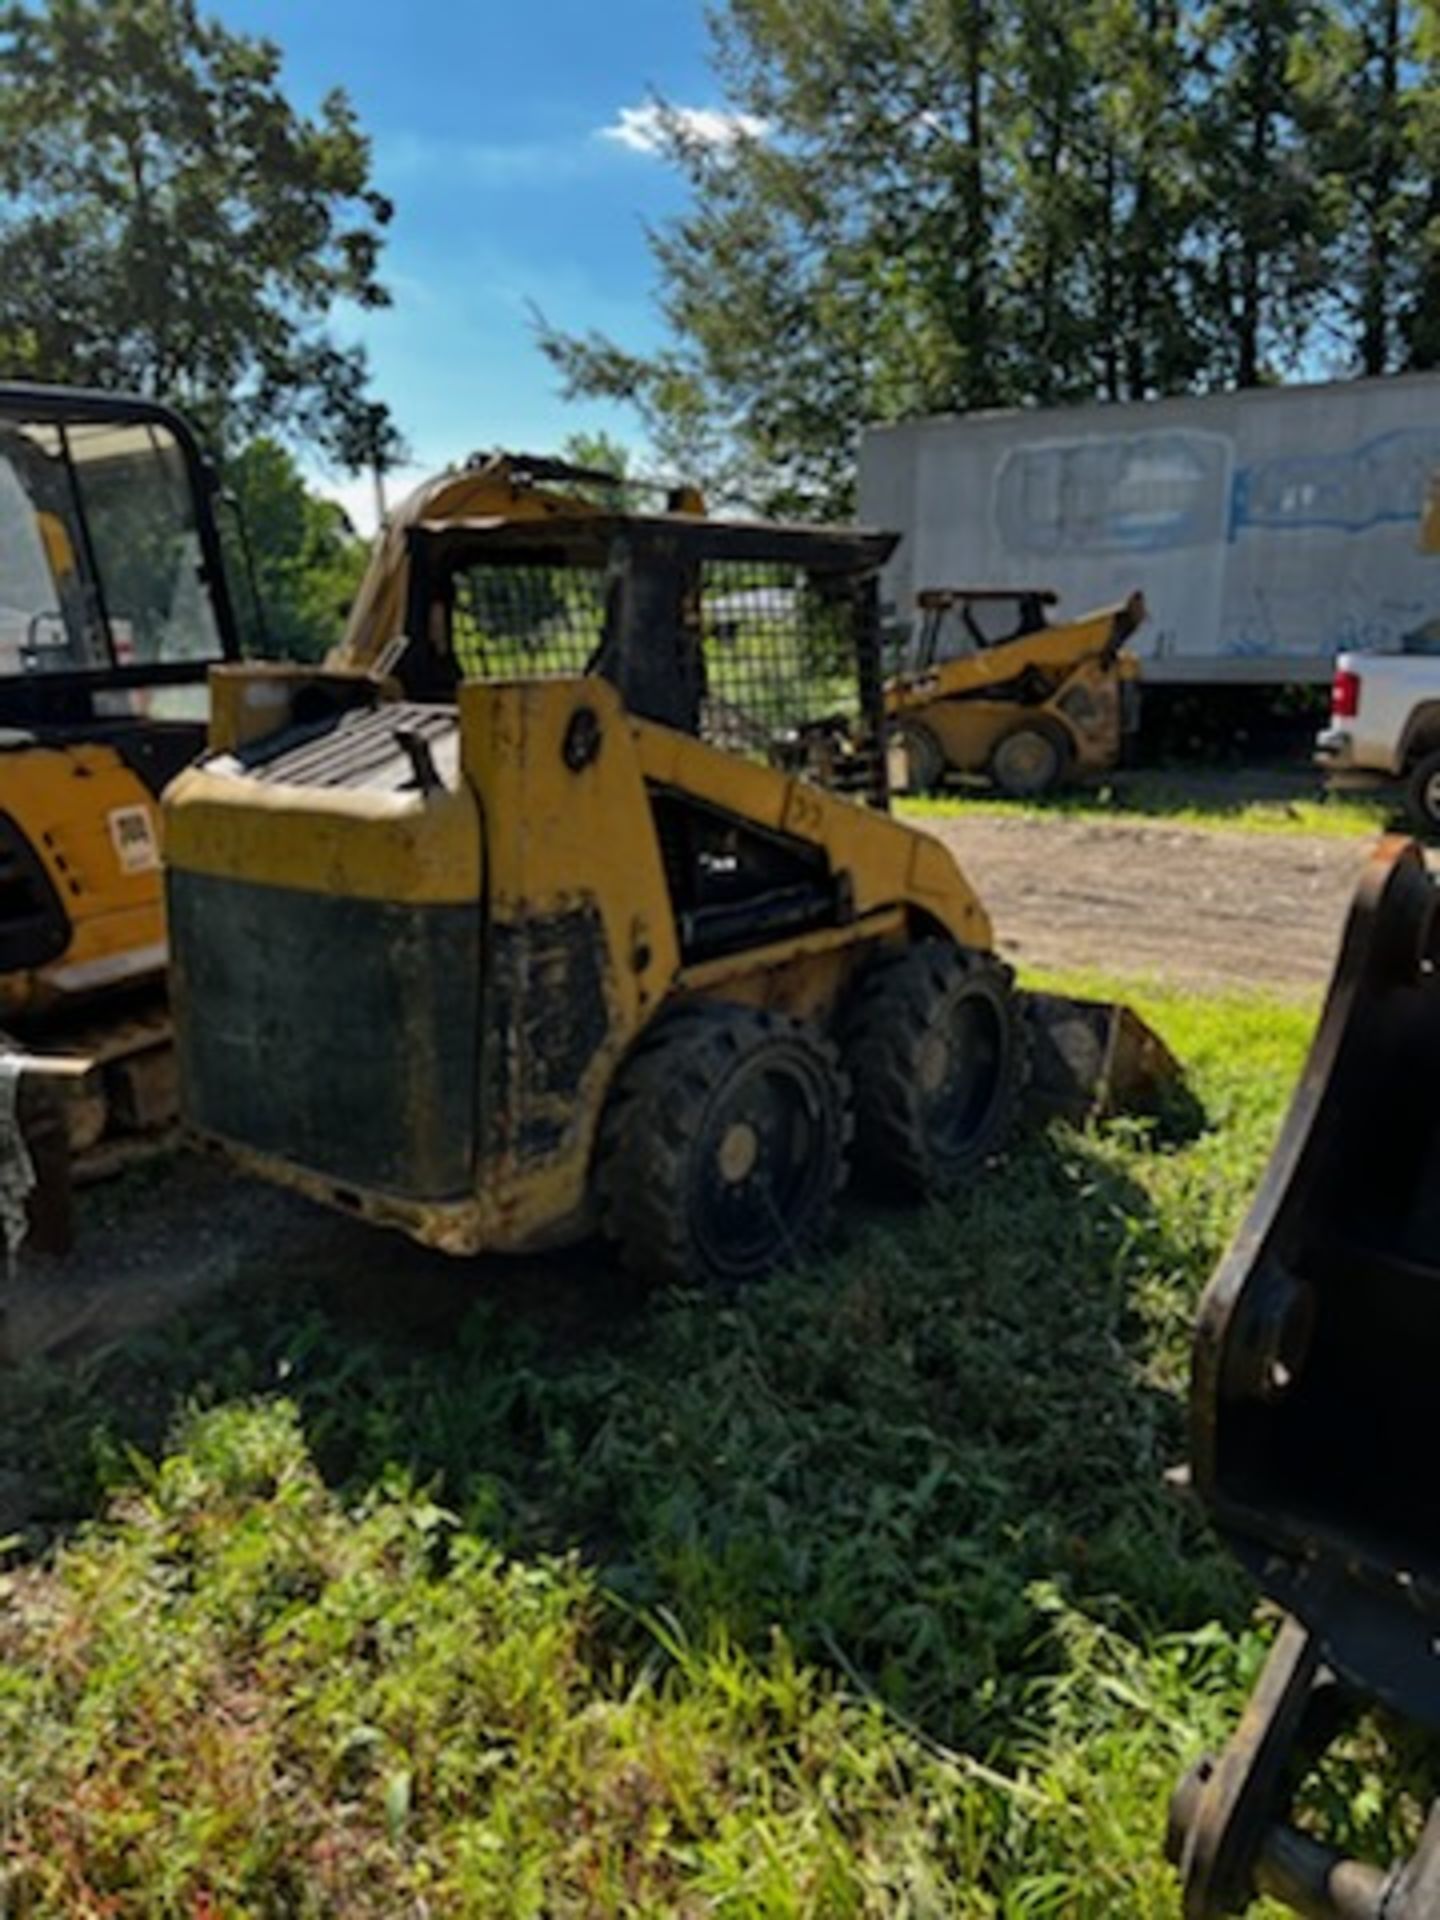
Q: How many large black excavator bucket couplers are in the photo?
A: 1